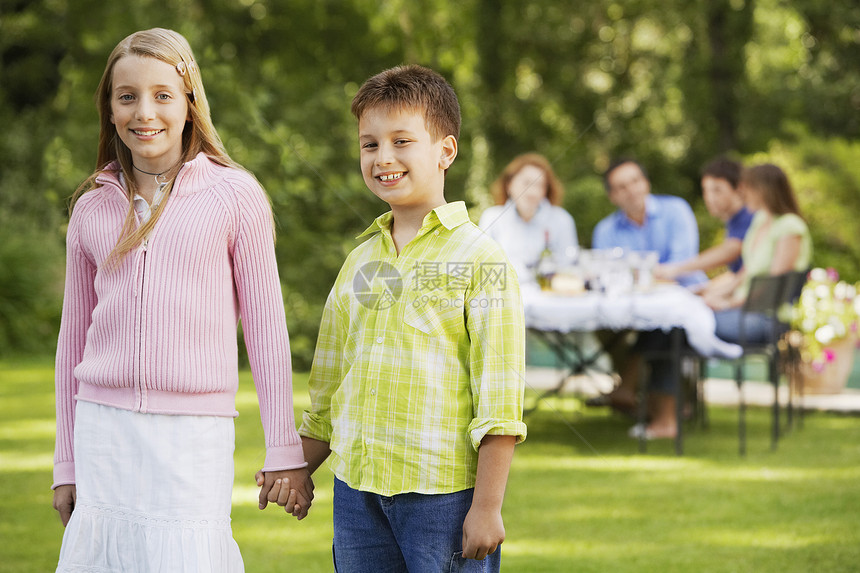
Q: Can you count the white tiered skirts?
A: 1